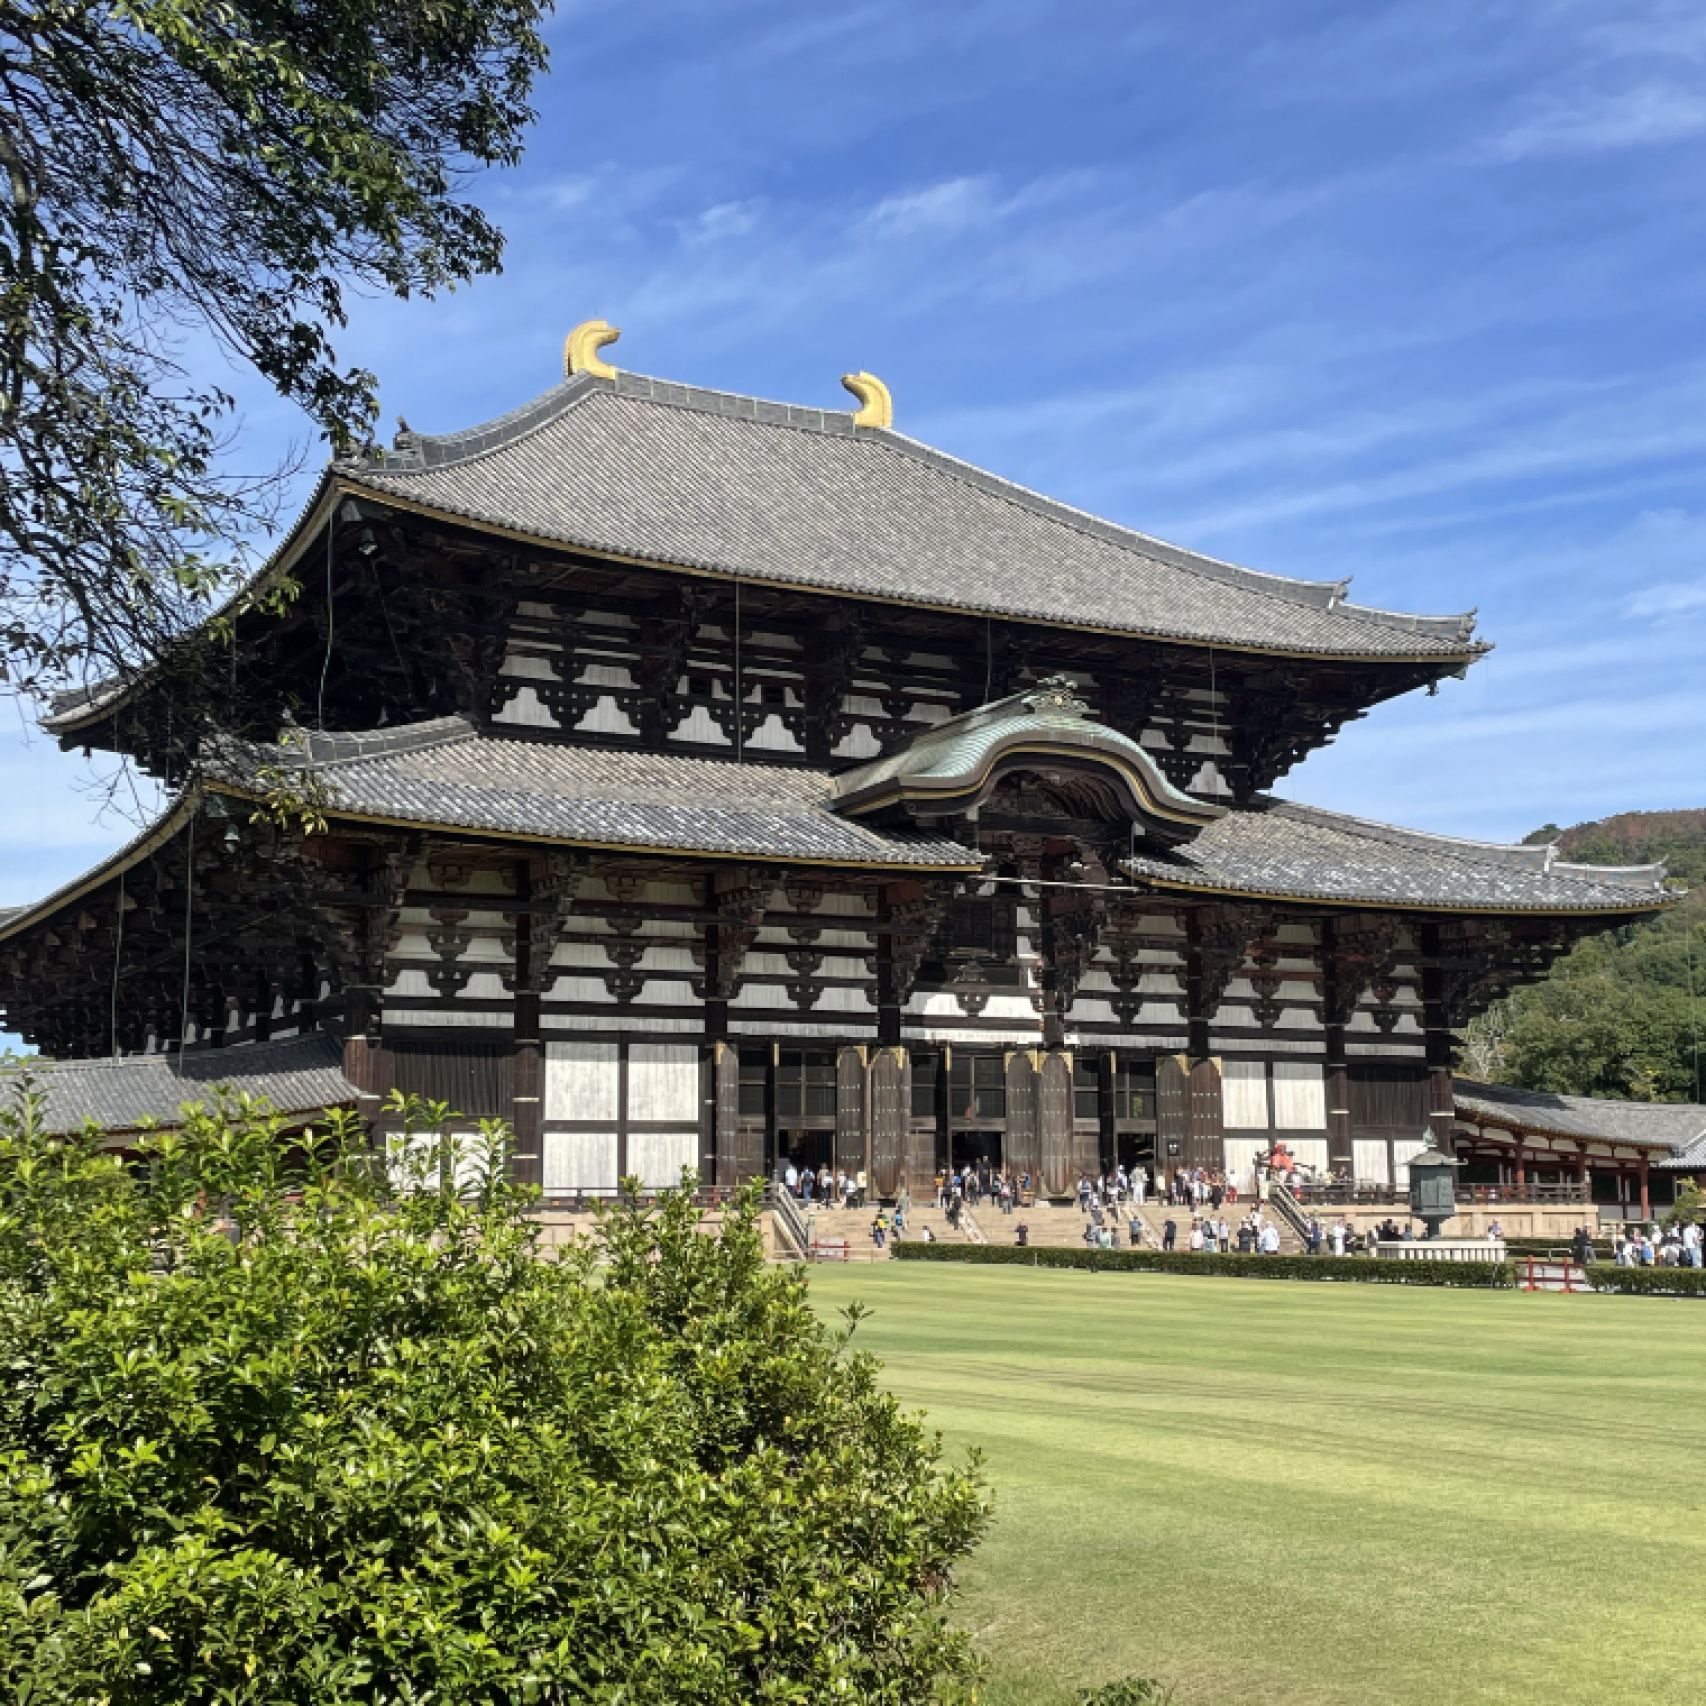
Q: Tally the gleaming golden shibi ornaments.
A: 2